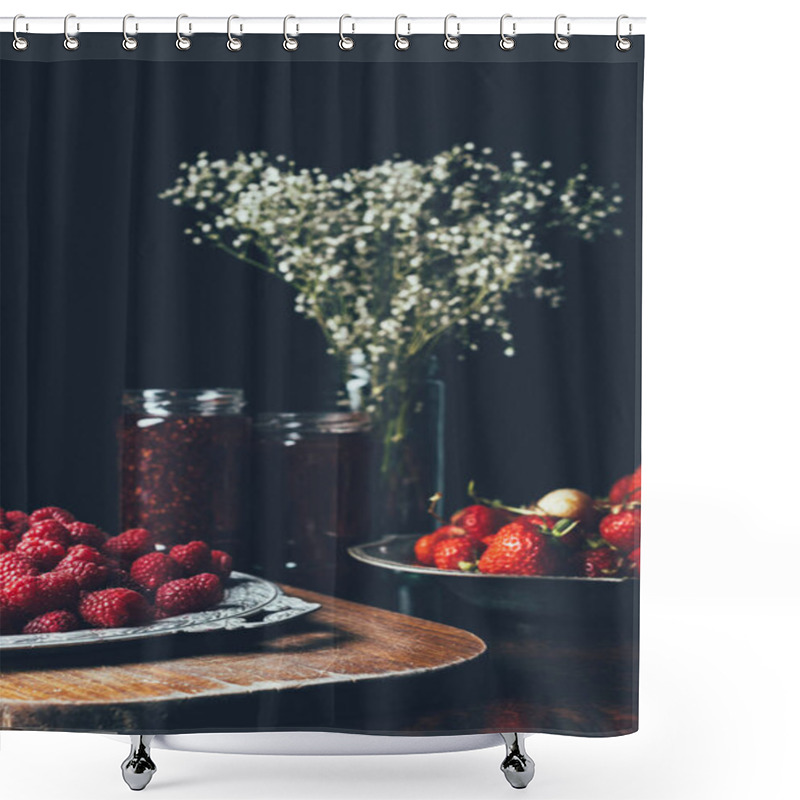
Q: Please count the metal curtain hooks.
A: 12